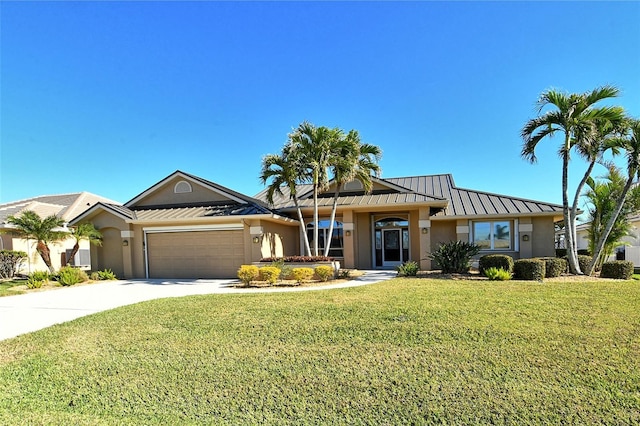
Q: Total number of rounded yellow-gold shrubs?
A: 4